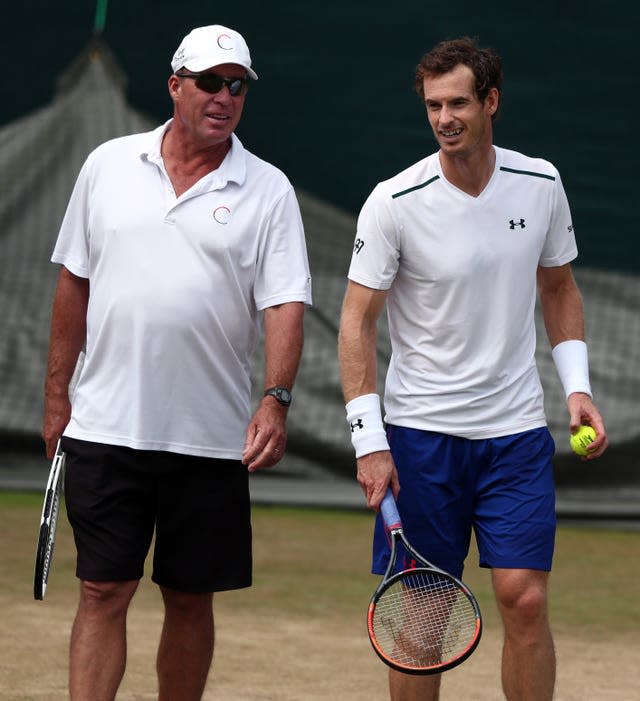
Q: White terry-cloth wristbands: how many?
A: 2